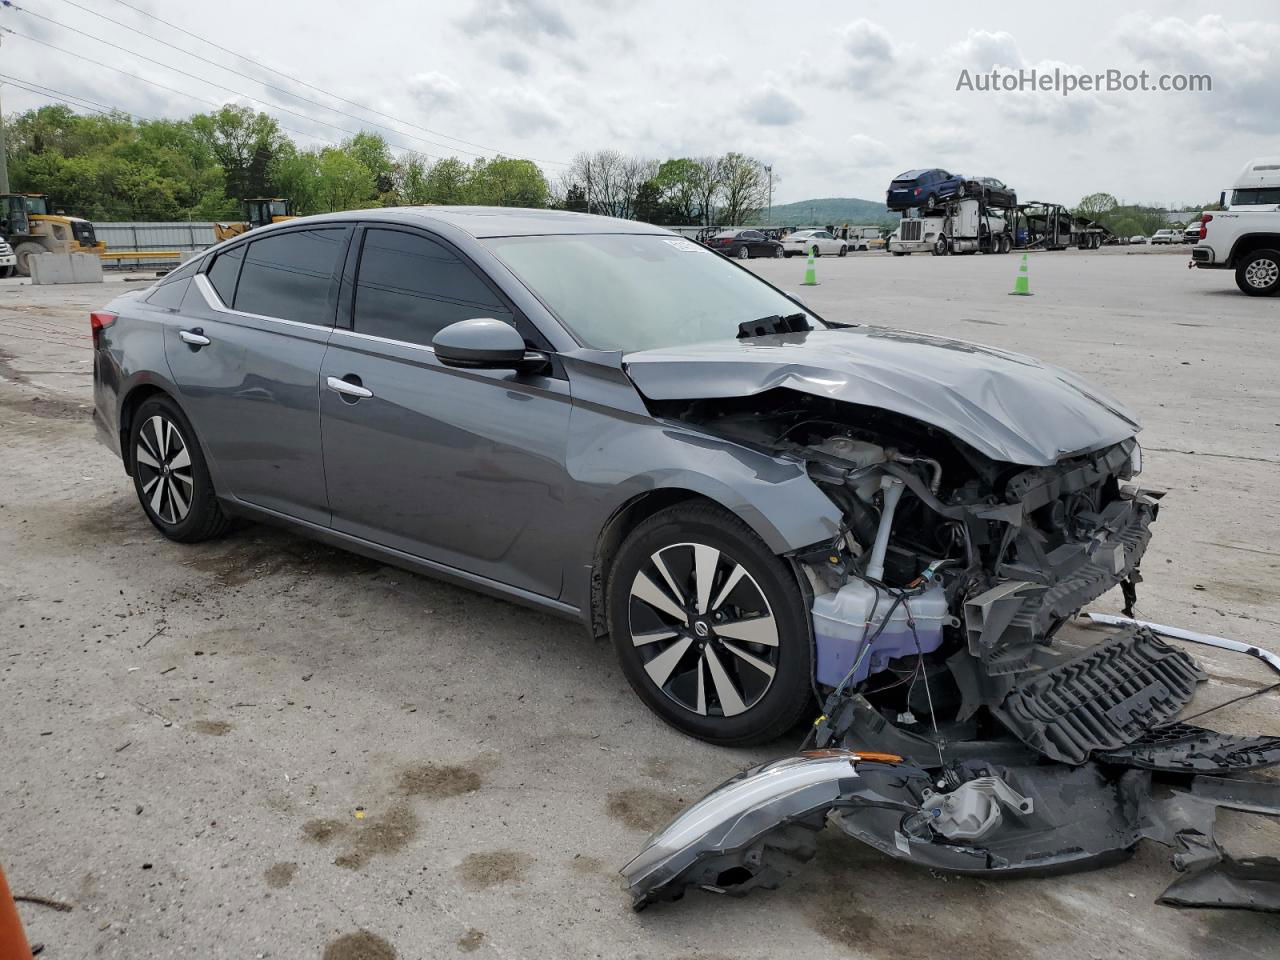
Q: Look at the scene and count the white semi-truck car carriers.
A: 1